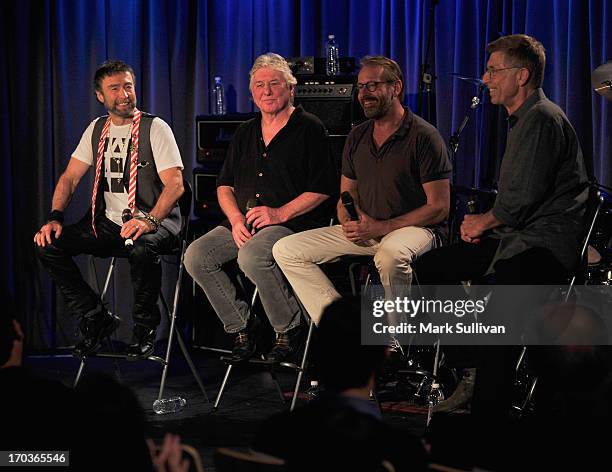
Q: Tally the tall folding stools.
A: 4